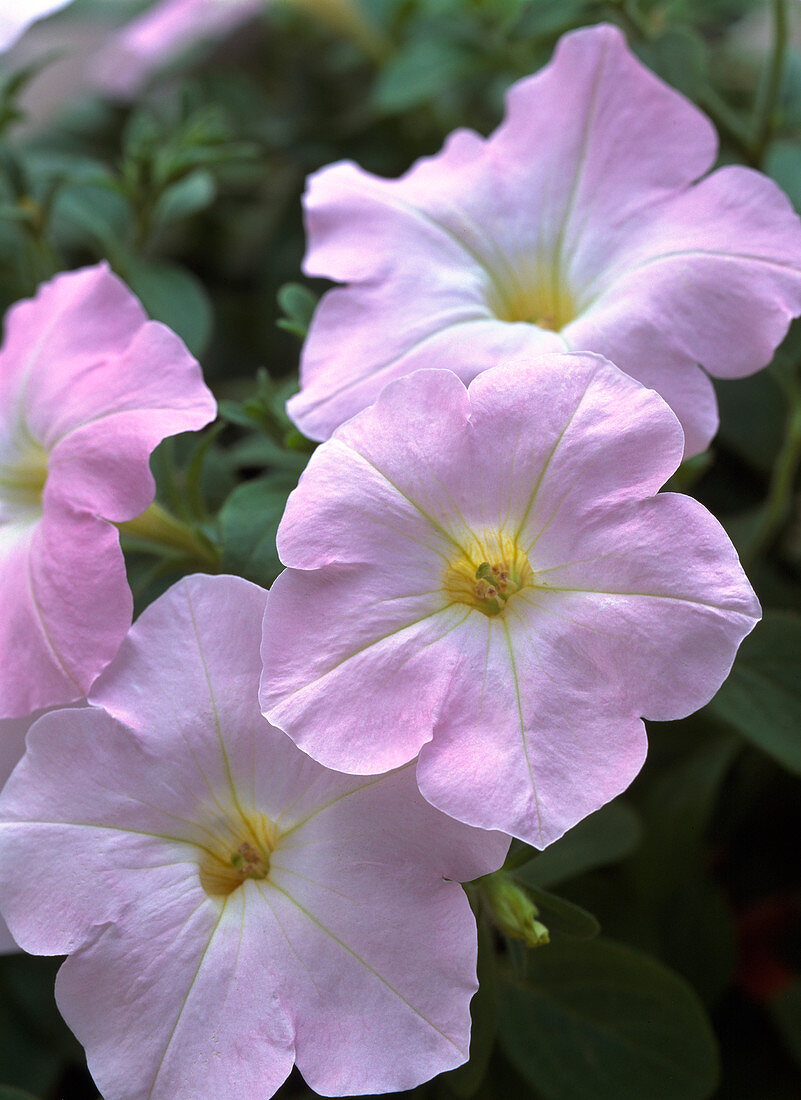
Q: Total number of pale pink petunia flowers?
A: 4